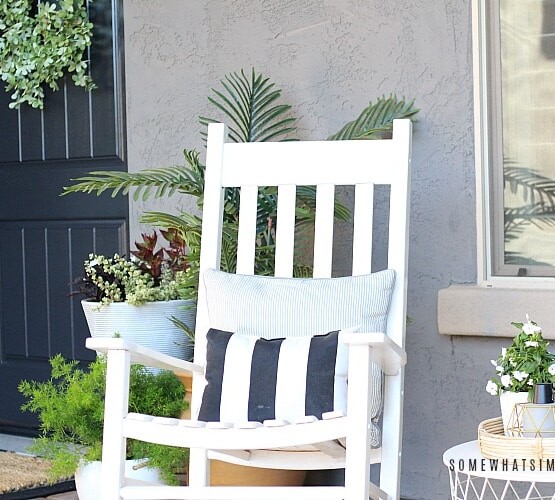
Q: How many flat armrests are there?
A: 2